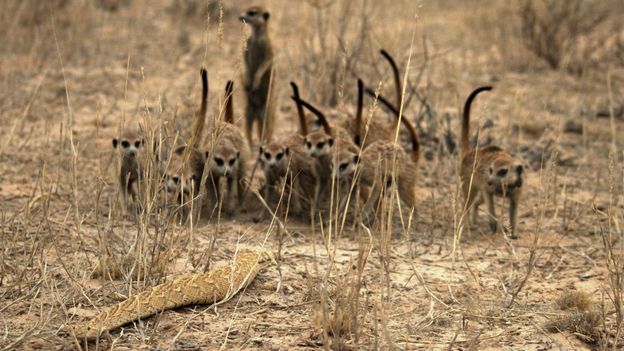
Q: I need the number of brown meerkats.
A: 10